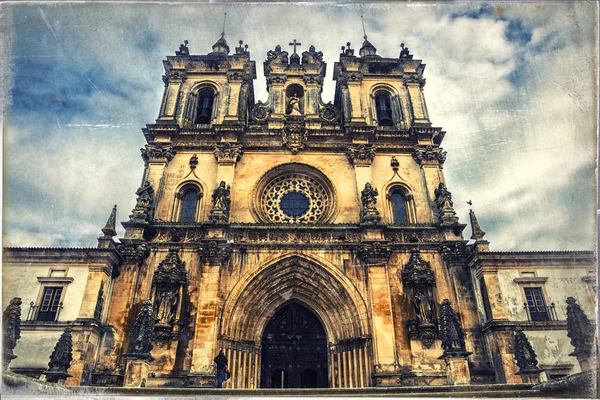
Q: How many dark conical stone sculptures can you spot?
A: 6